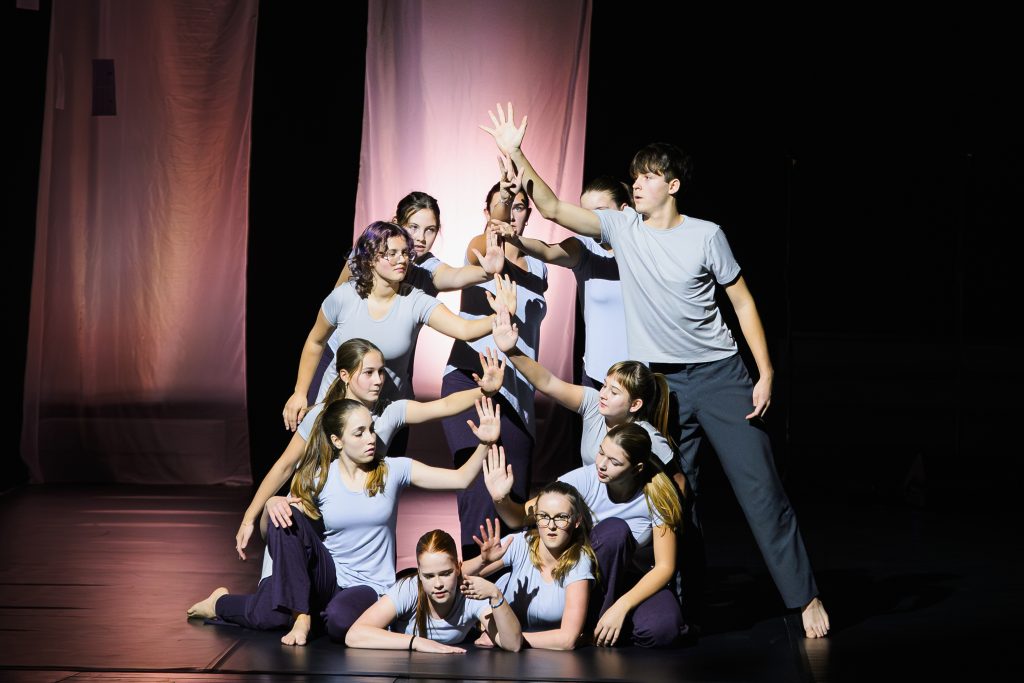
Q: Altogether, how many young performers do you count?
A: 11